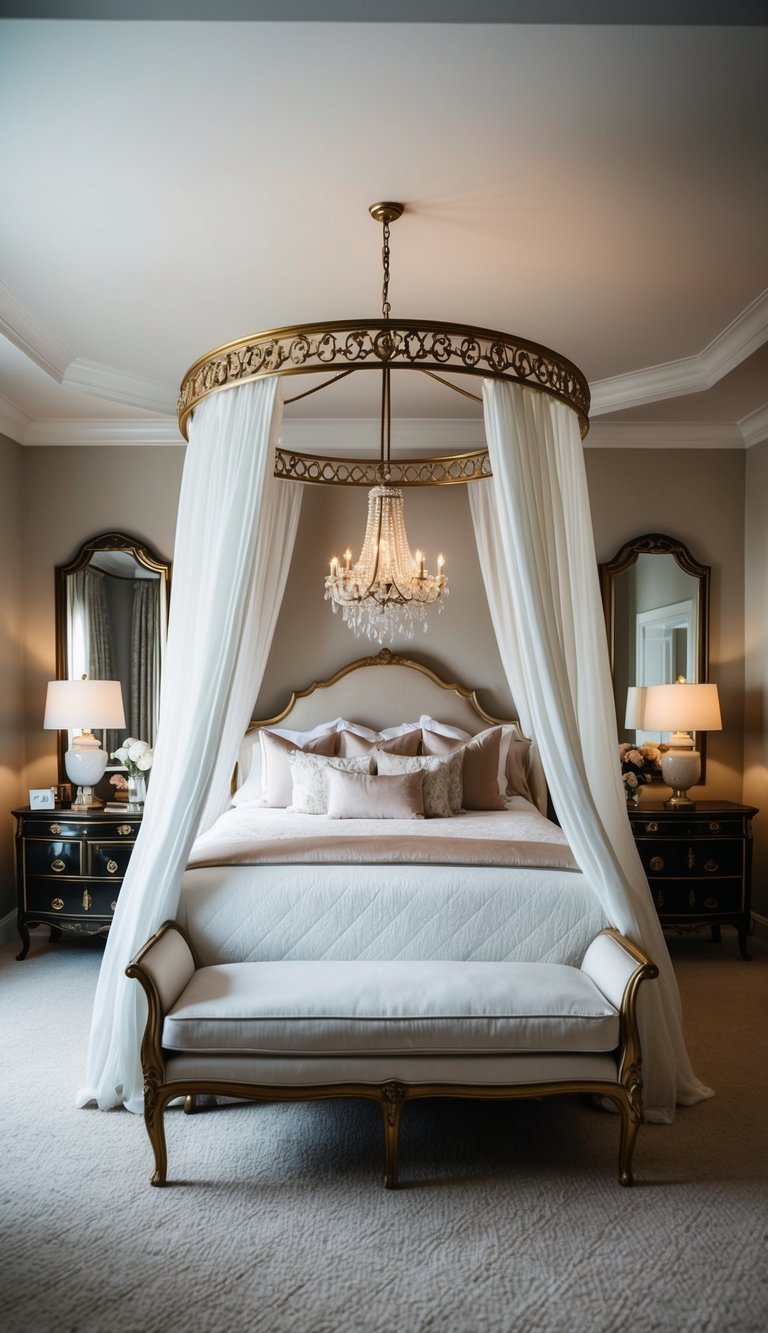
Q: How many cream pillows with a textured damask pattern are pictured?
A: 2